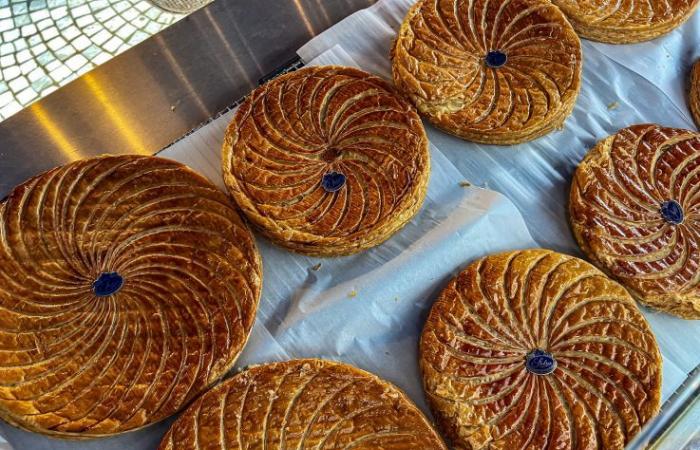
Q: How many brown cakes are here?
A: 8